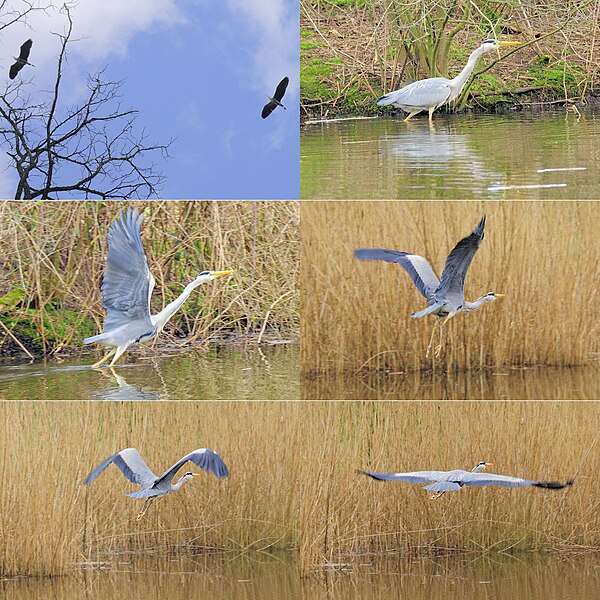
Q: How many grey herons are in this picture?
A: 7